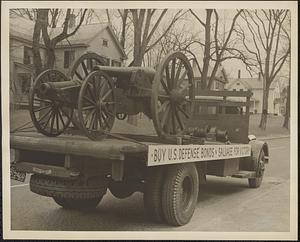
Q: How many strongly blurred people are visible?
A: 0